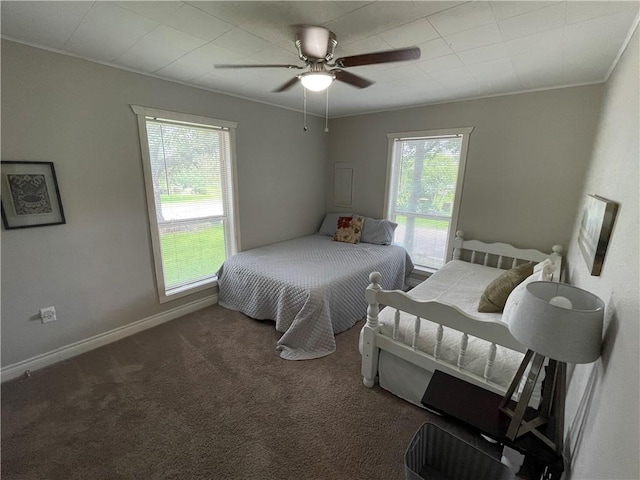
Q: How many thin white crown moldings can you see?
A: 3